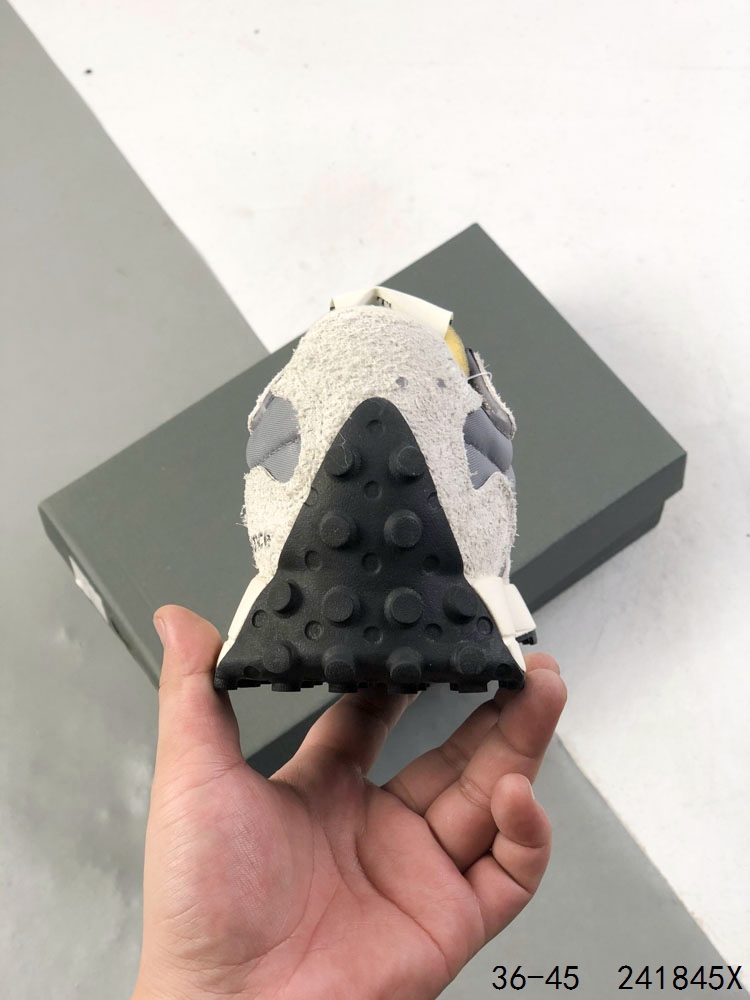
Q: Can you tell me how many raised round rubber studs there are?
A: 12